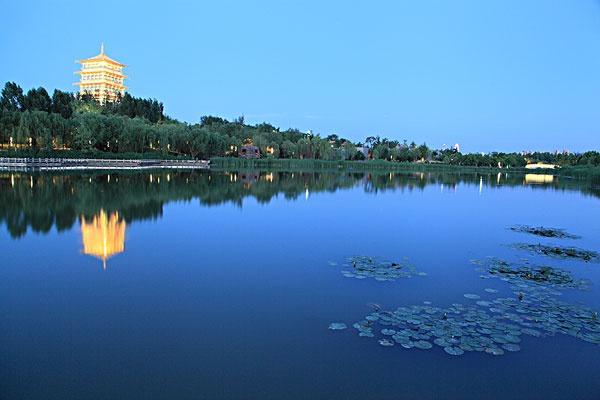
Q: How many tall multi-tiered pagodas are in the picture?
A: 1